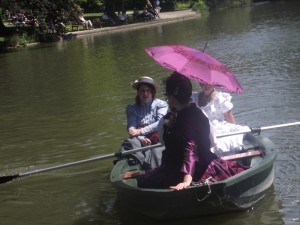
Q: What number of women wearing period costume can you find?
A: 3